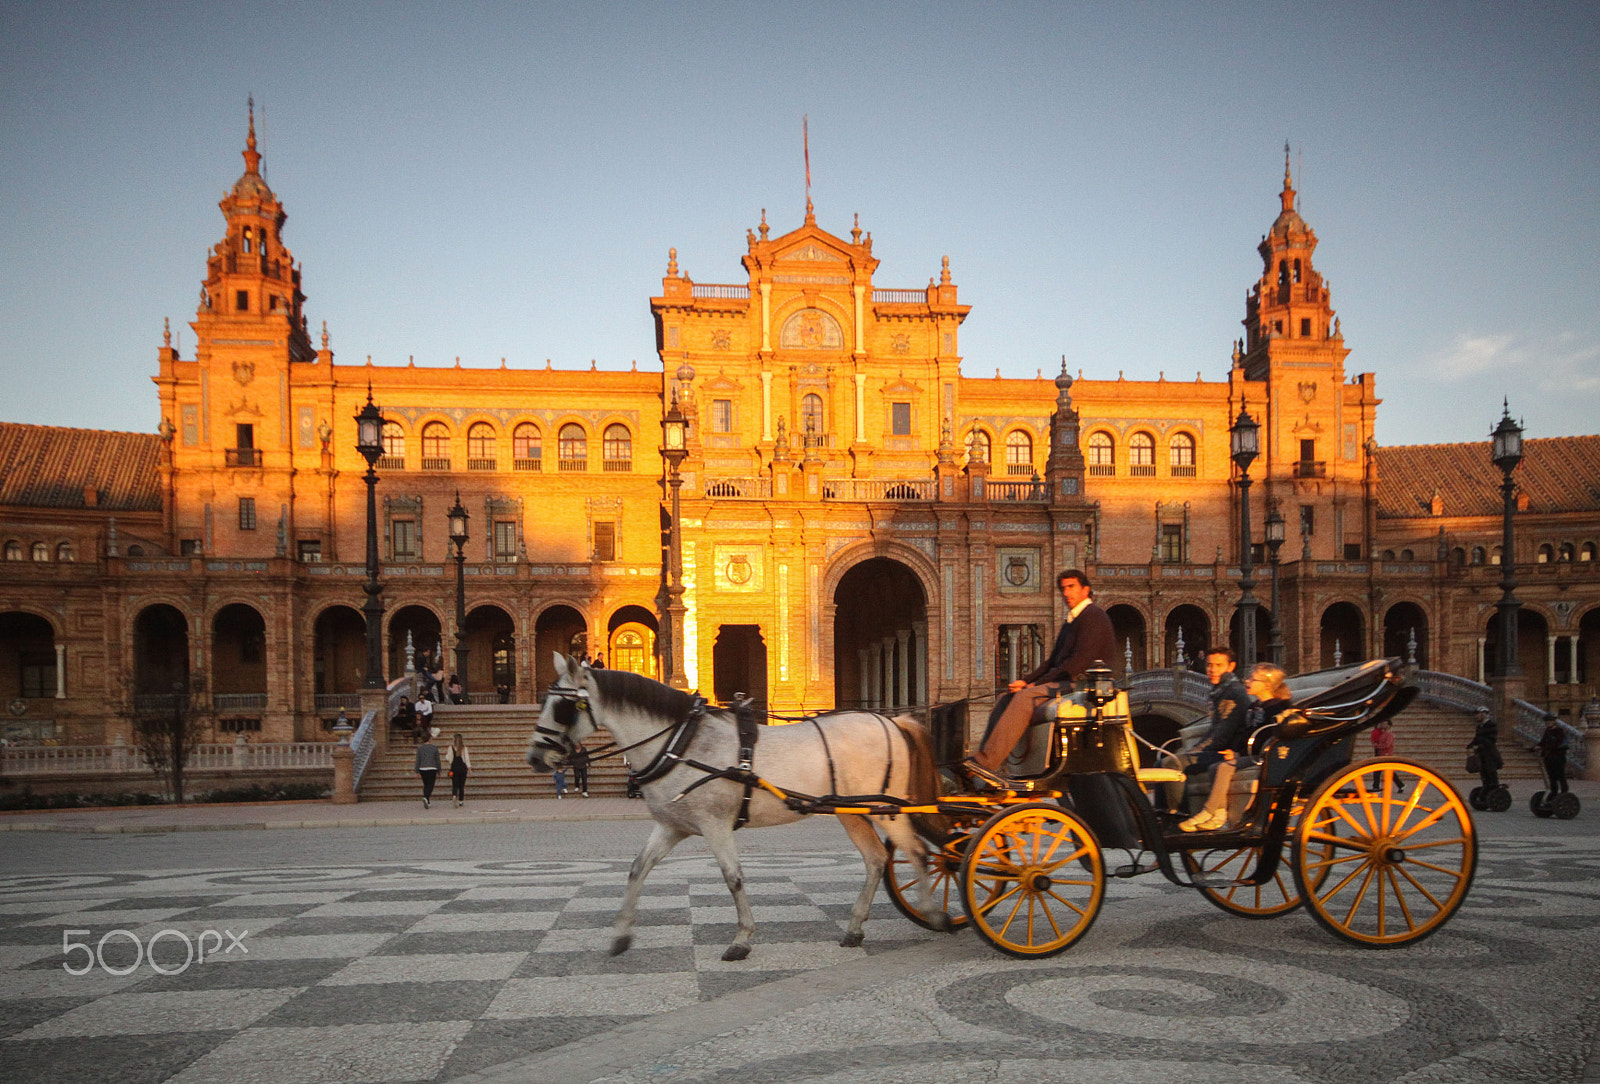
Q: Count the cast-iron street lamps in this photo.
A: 6